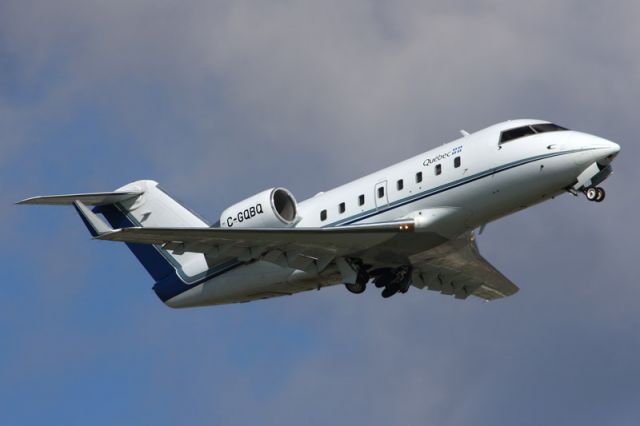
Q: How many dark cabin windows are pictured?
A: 8